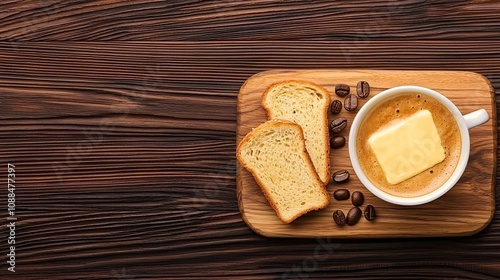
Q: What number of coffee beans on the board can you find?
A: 12